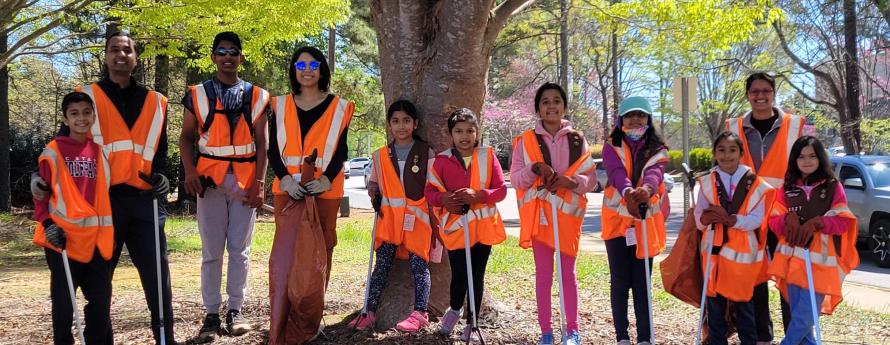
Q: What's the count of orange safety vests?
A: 11